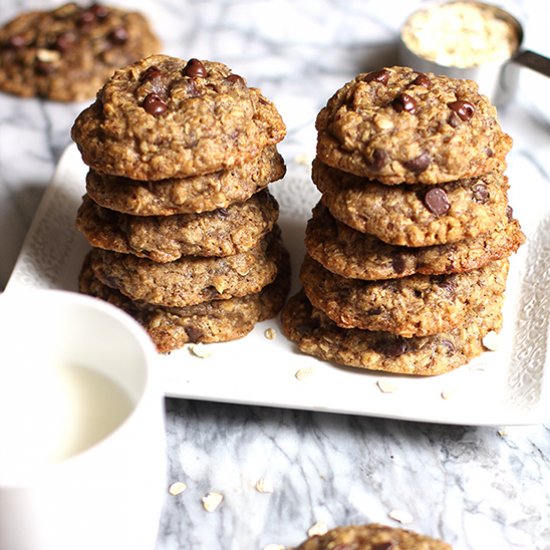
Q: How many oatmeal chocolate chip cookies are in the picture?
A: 12